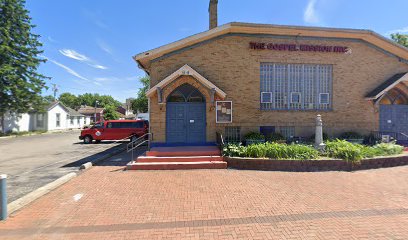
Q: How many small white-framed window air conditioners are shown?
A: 3